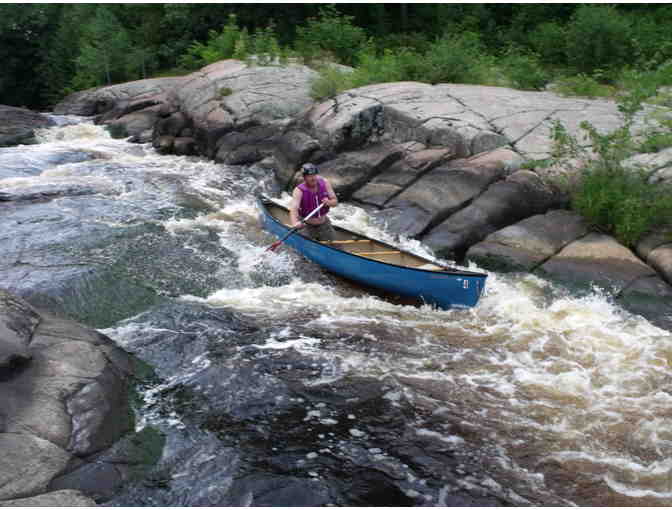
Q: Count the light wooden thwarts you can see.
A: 2